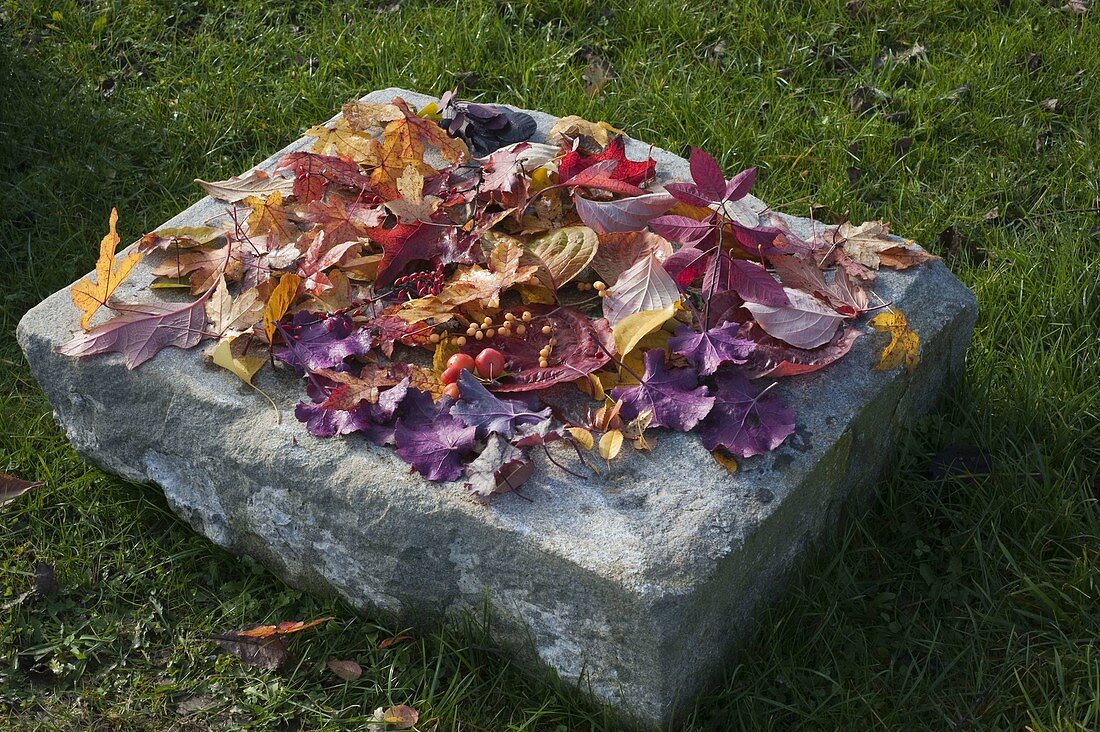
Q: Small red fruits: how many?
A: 4